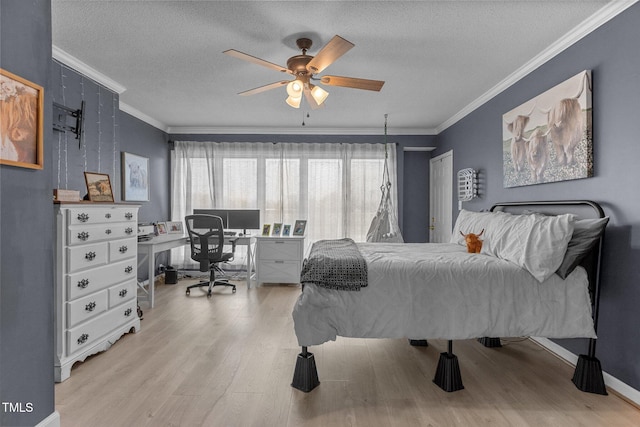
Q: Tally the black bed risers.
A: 5